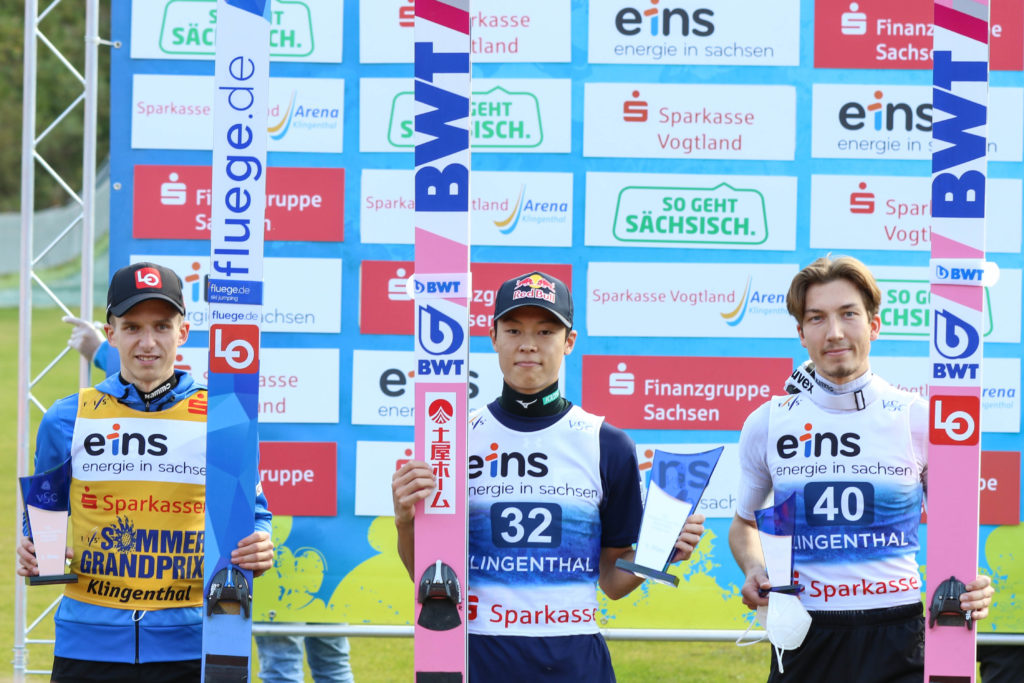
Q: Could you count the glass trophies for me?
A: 3